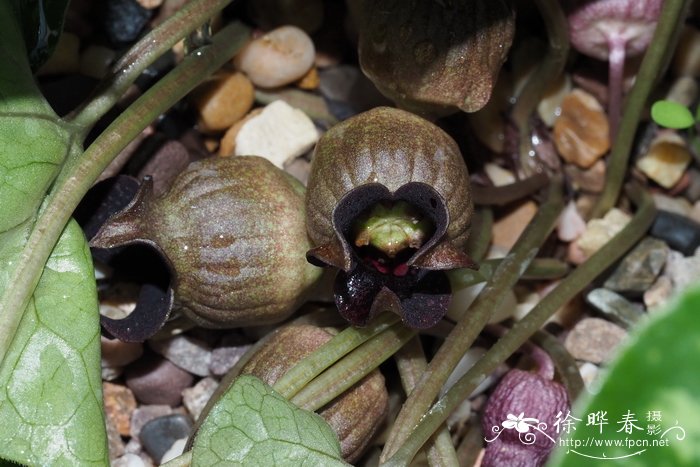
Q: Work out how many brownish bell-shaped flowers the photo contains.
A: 4